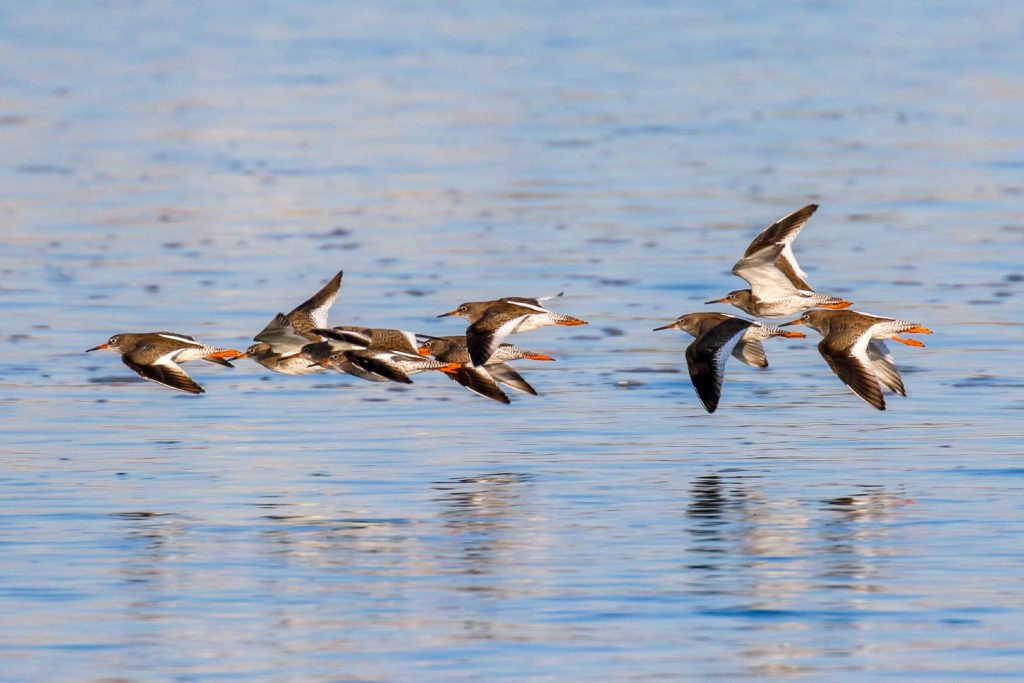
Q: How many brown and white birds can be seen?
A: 9